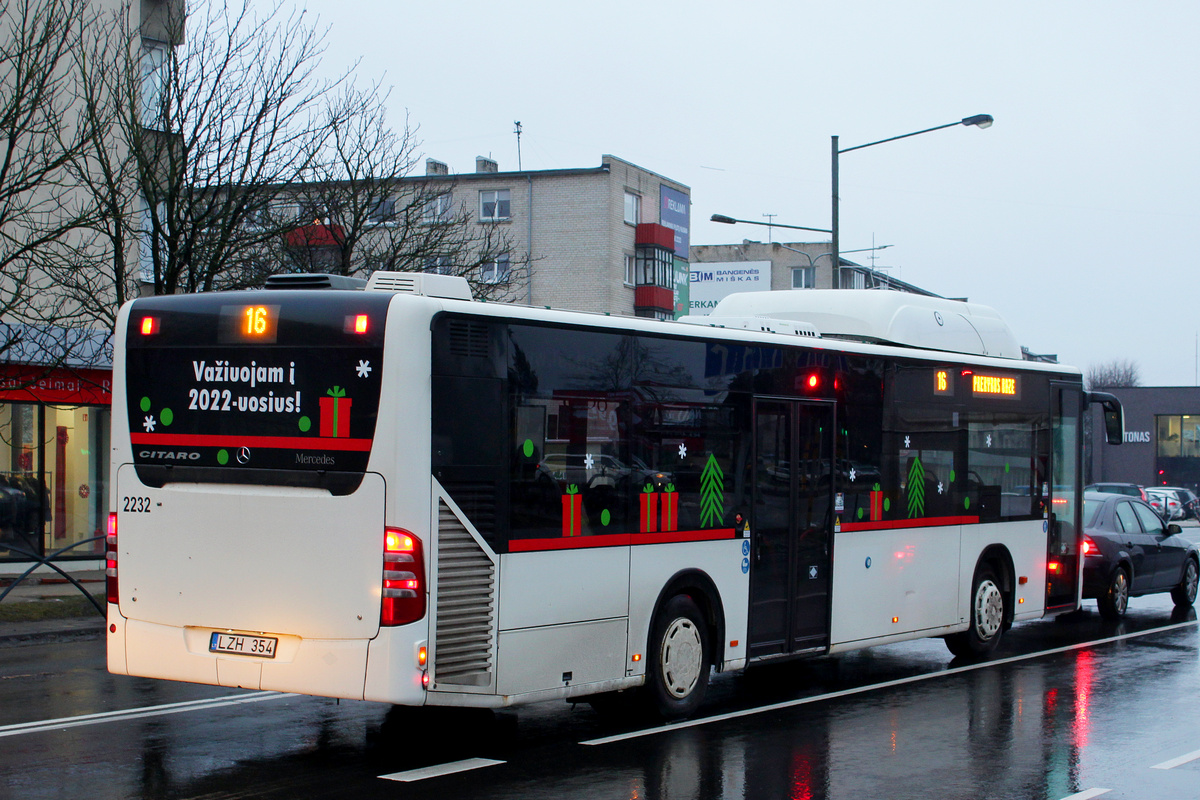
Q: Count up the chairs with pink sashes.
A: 0